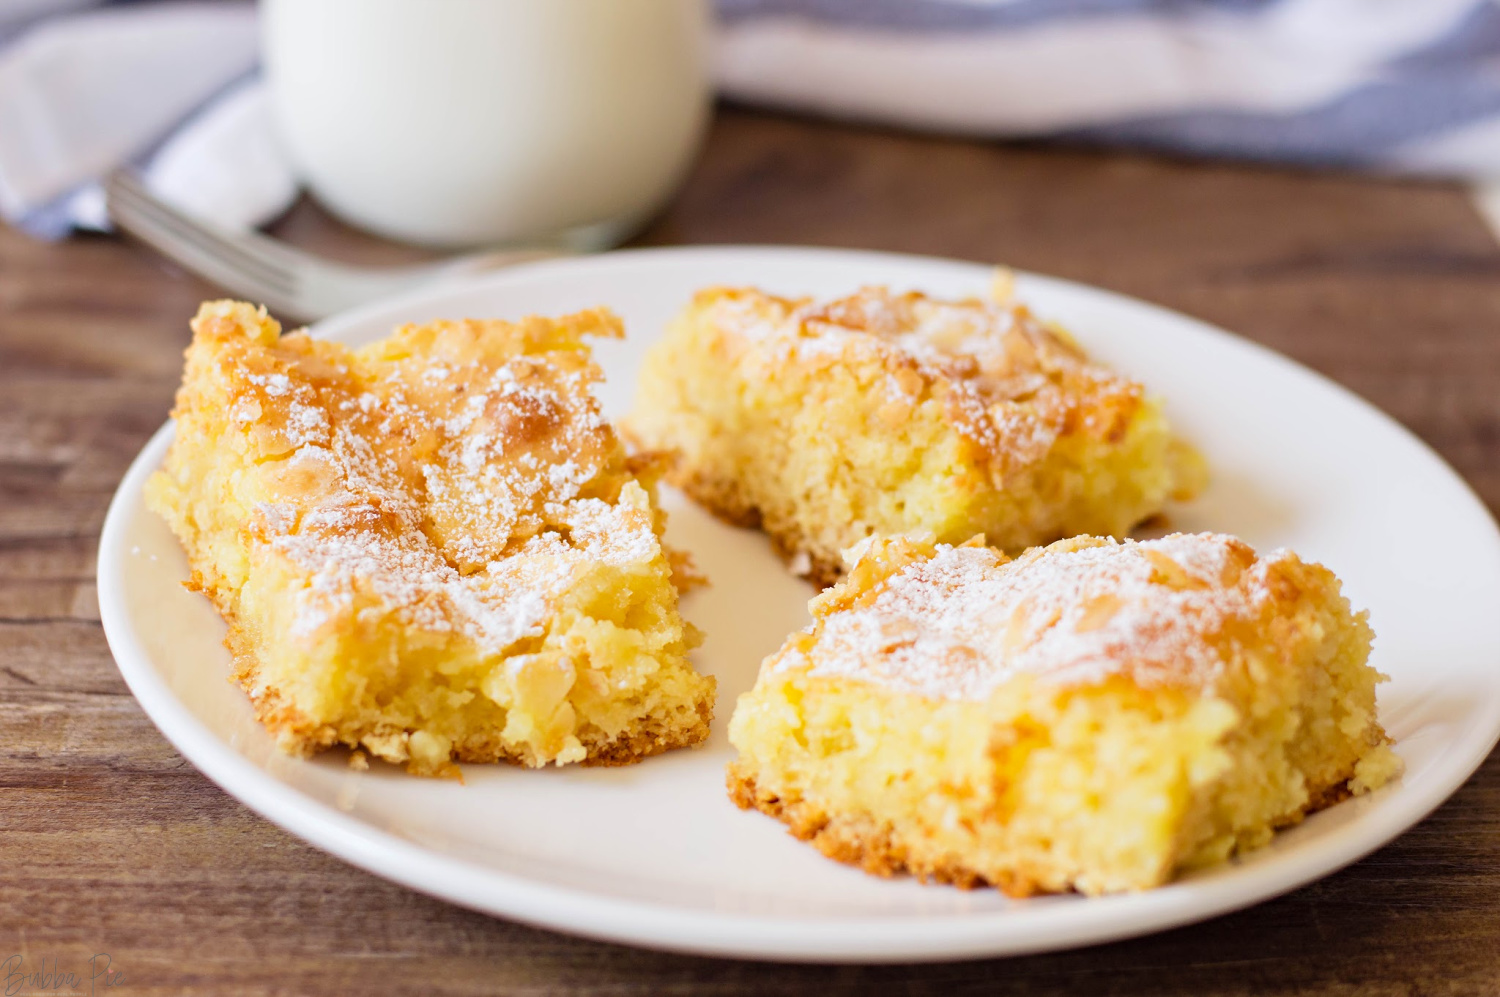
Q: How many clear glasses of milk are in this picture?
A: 1